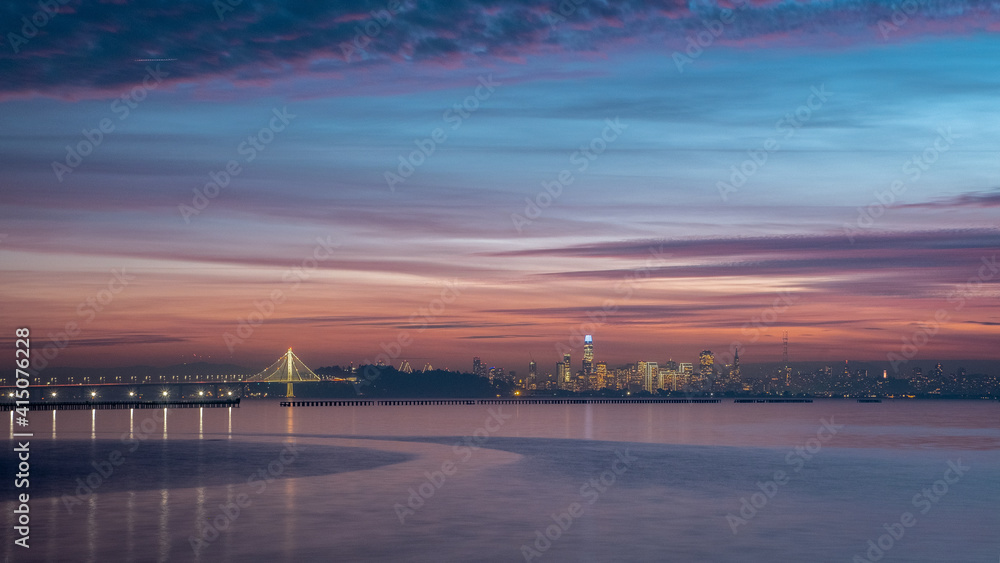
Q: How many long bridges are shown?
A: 1